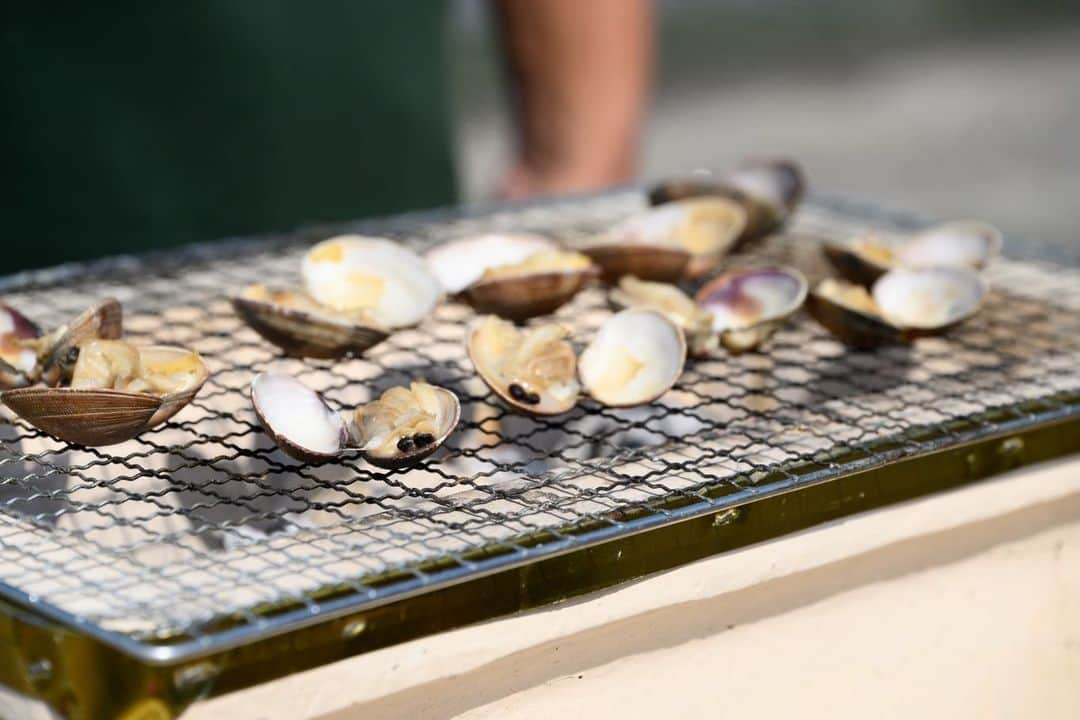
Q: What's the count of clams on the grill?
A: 11